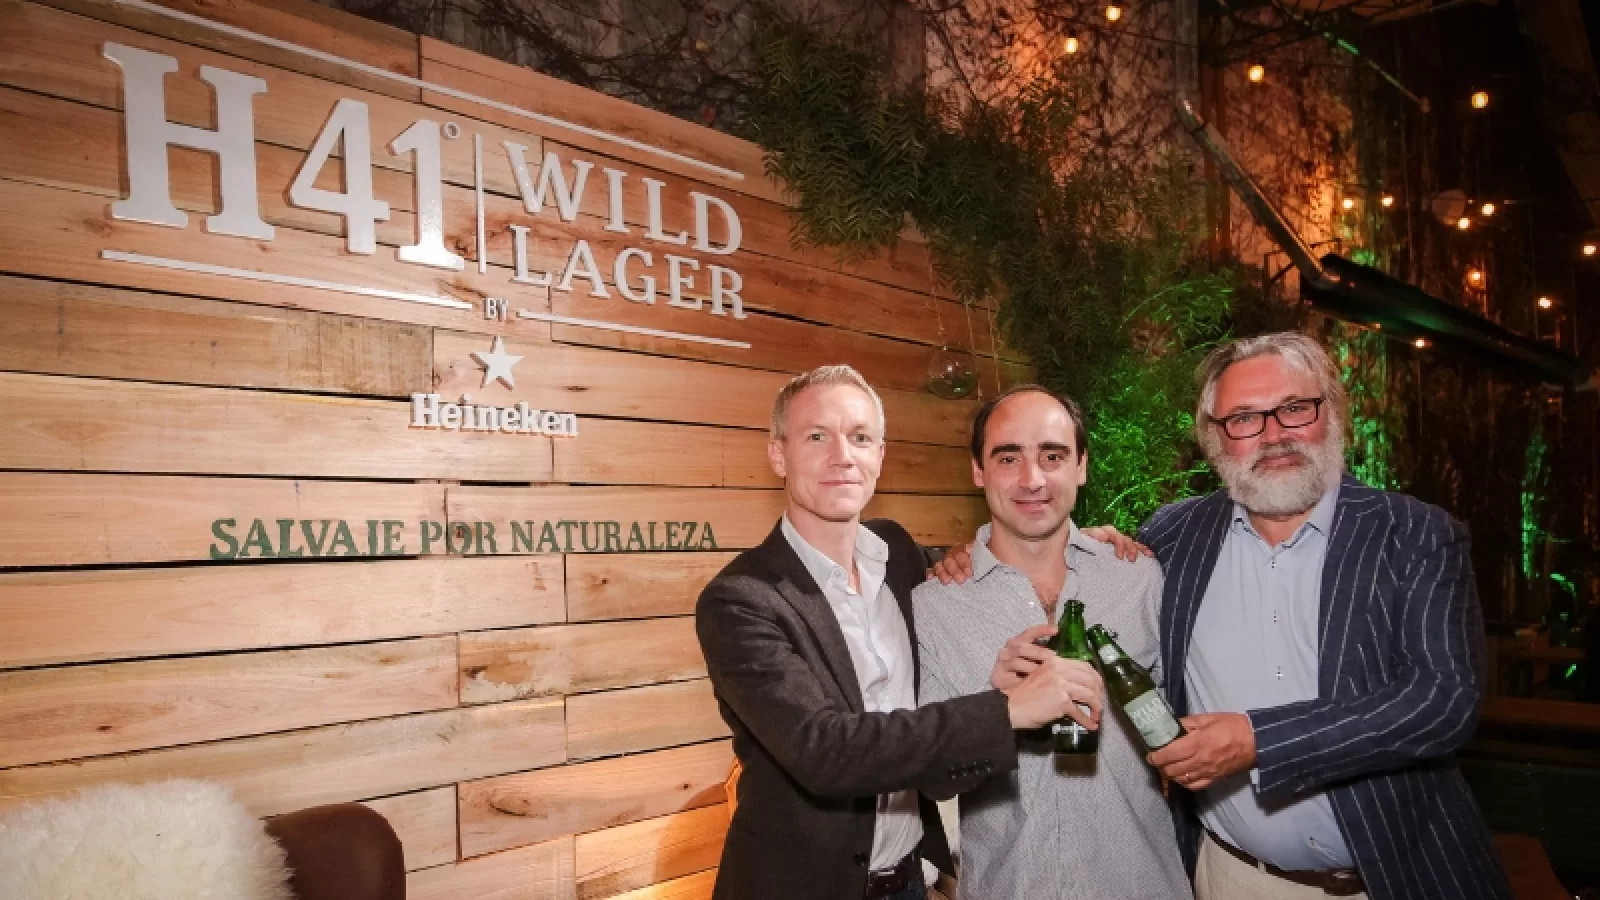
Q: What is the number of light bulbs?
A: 12